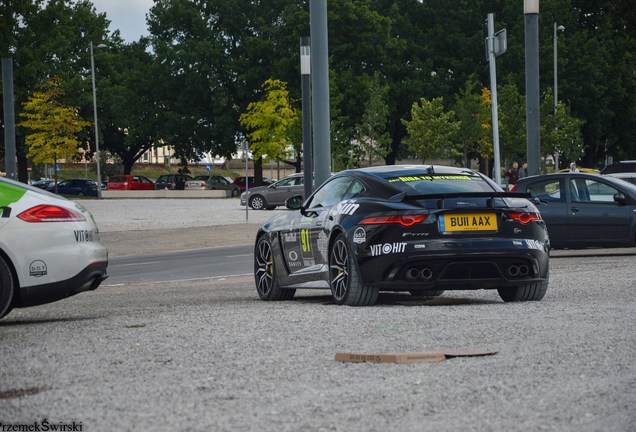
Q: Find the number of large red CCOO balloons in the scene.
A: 0